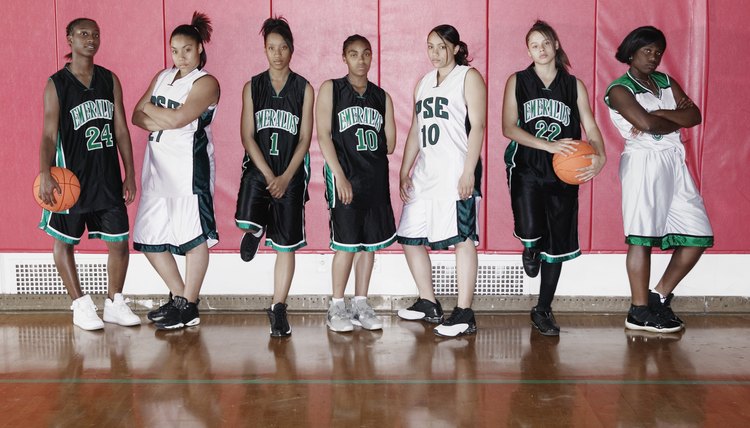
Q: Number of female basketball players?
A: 7